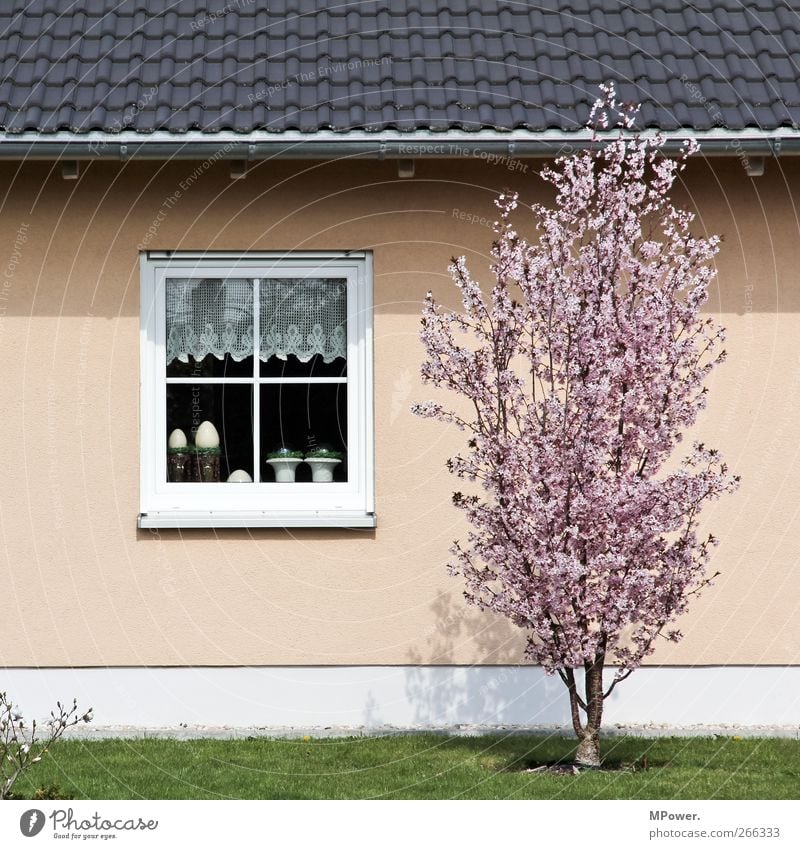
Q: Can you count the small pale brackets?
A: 4